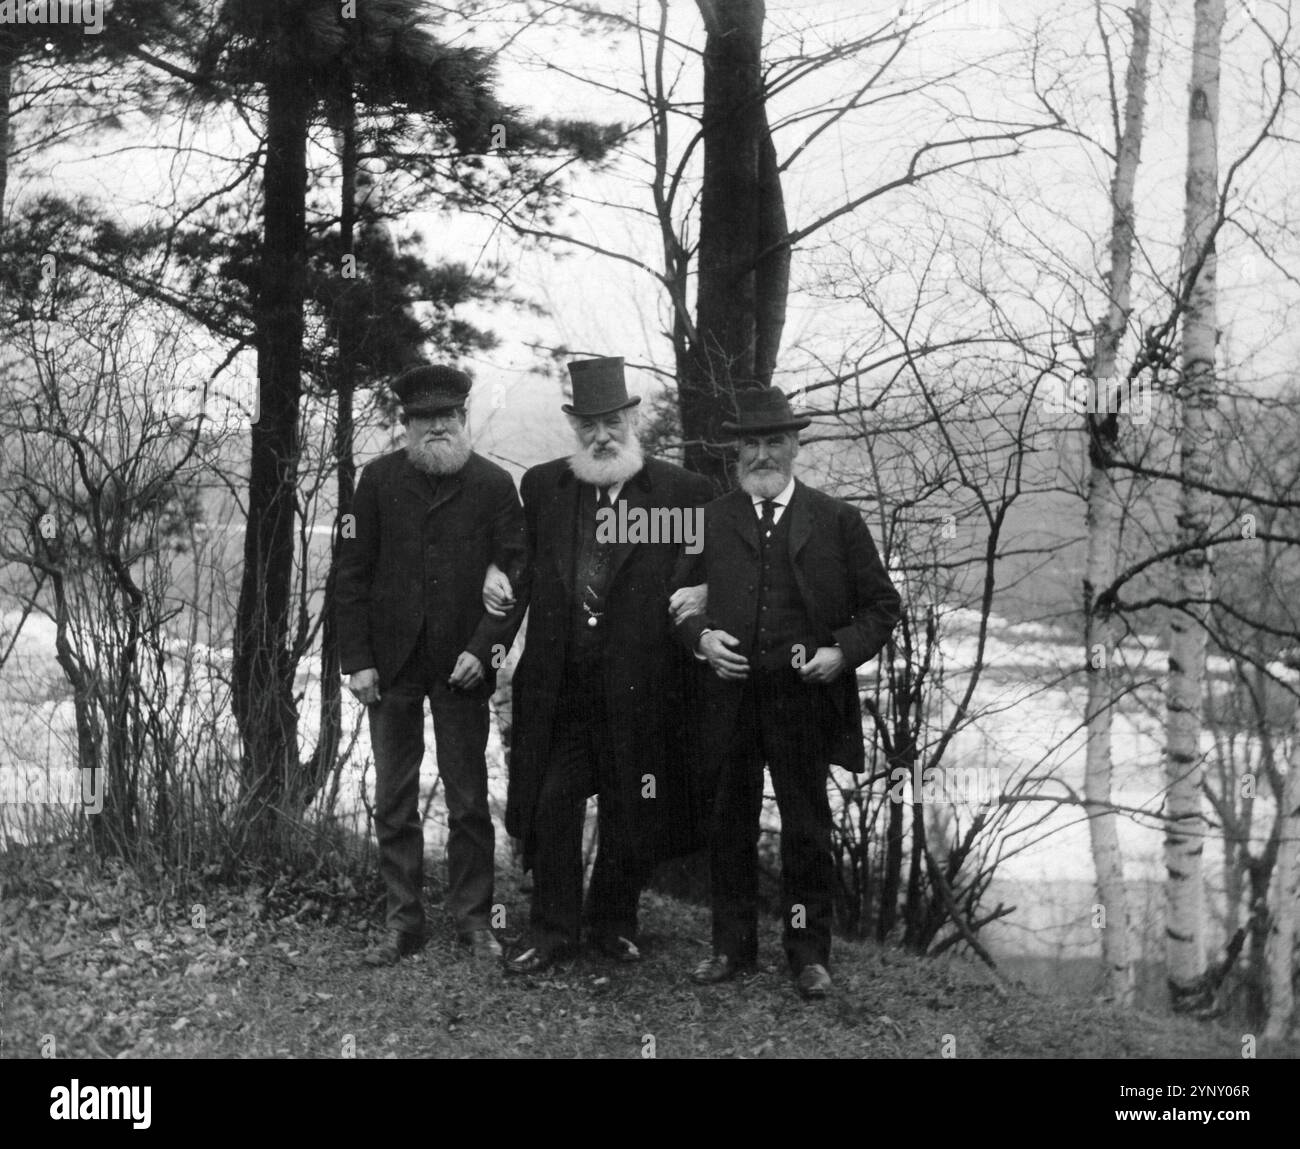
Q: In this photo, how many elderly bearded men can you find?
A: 3